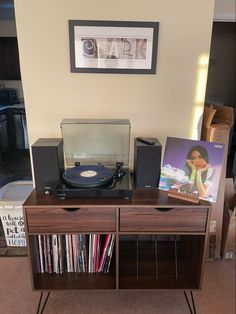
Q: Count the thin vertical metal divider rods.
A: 3